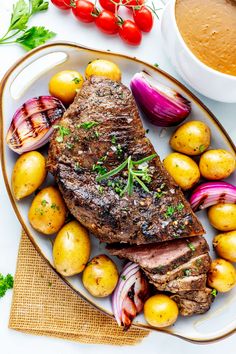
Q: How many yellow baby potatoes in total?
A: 13